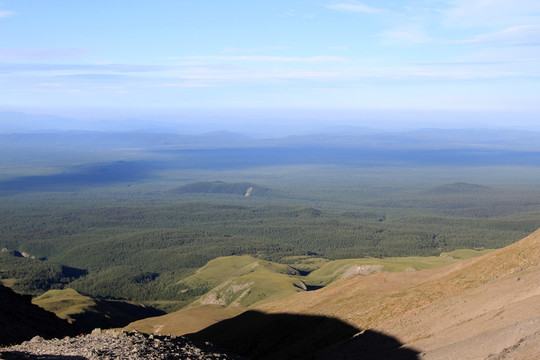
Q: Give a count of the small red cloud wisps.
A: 0